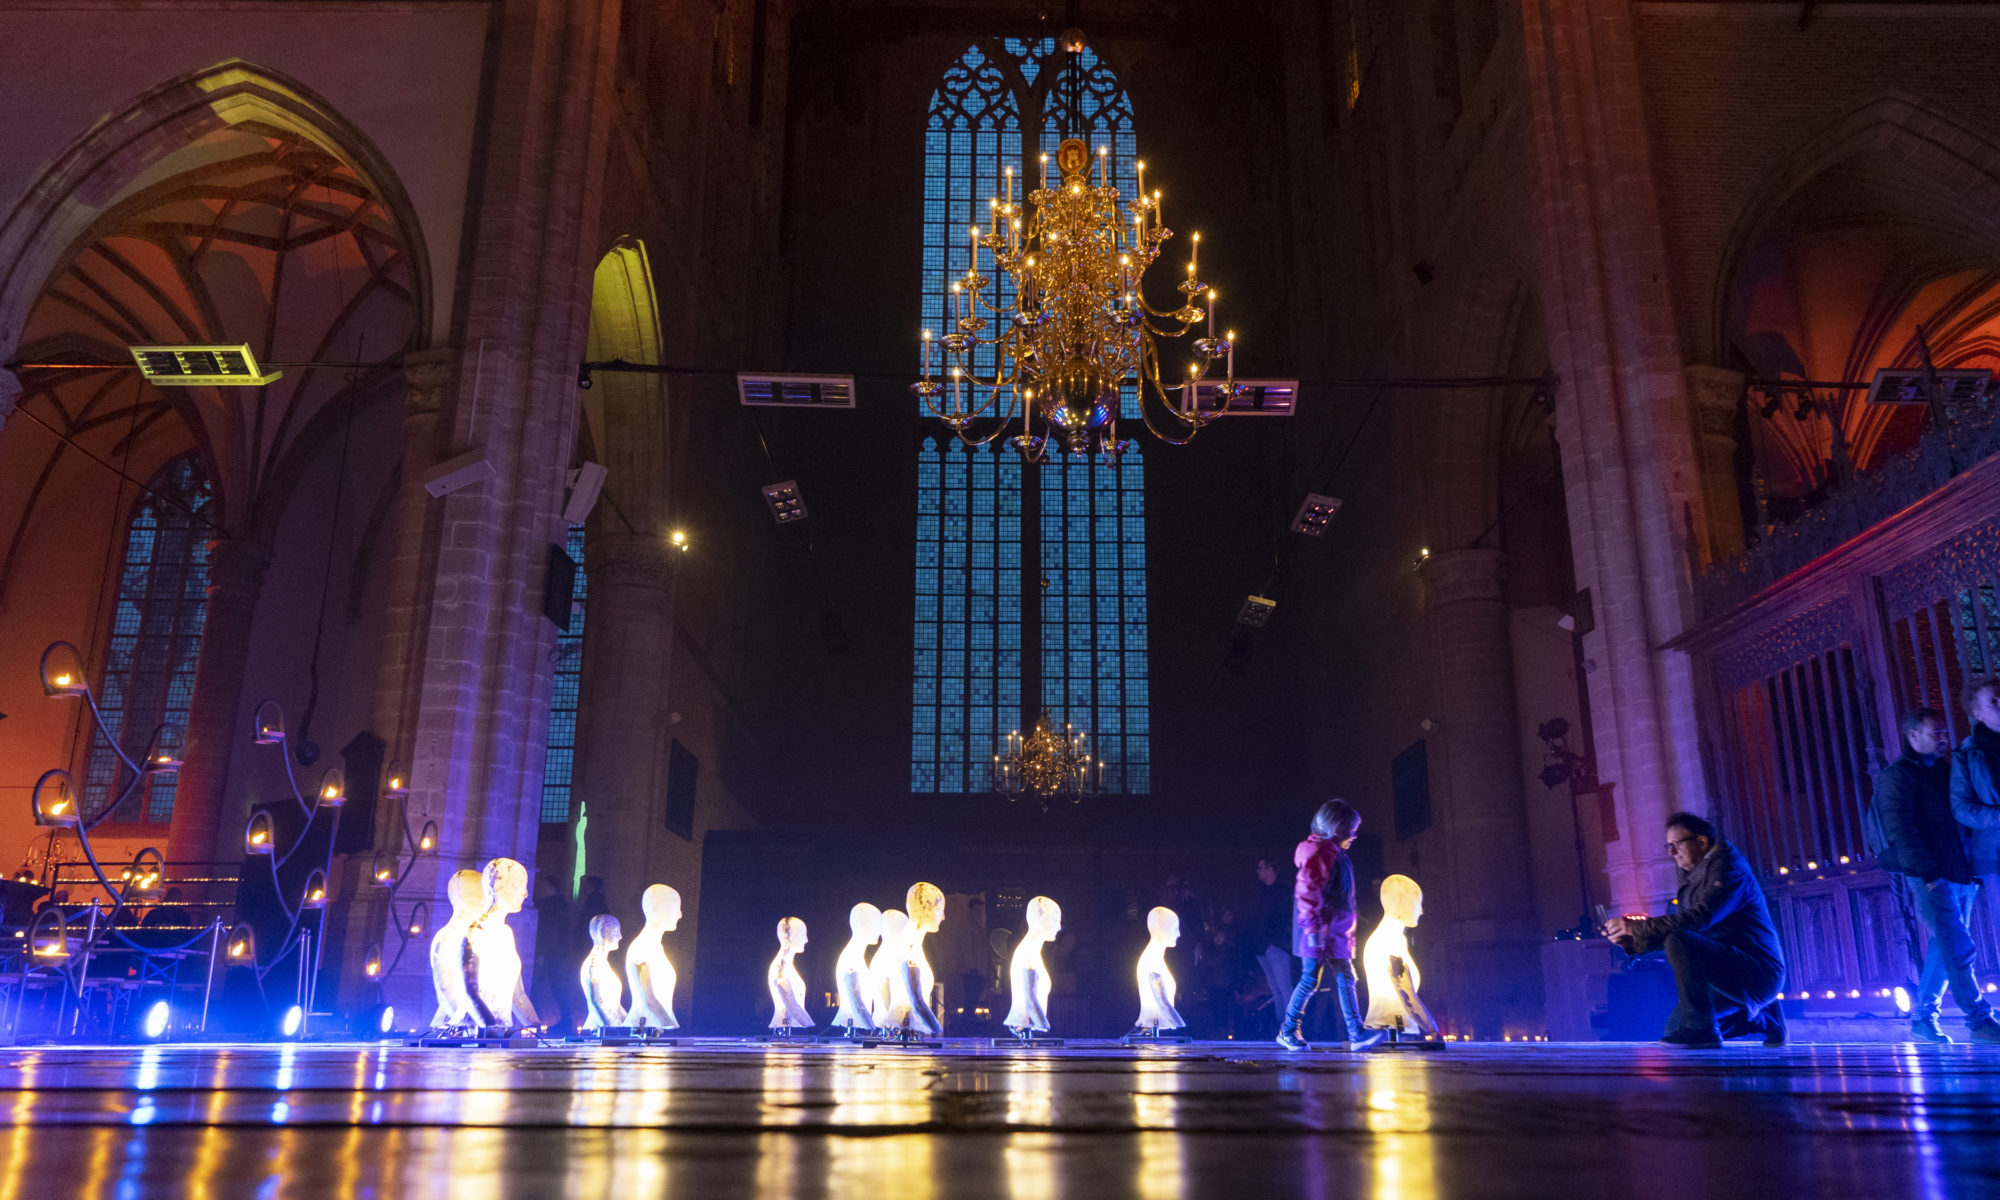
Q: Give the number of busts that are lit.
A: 11